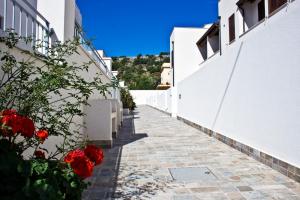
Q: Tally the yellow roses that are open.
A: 0